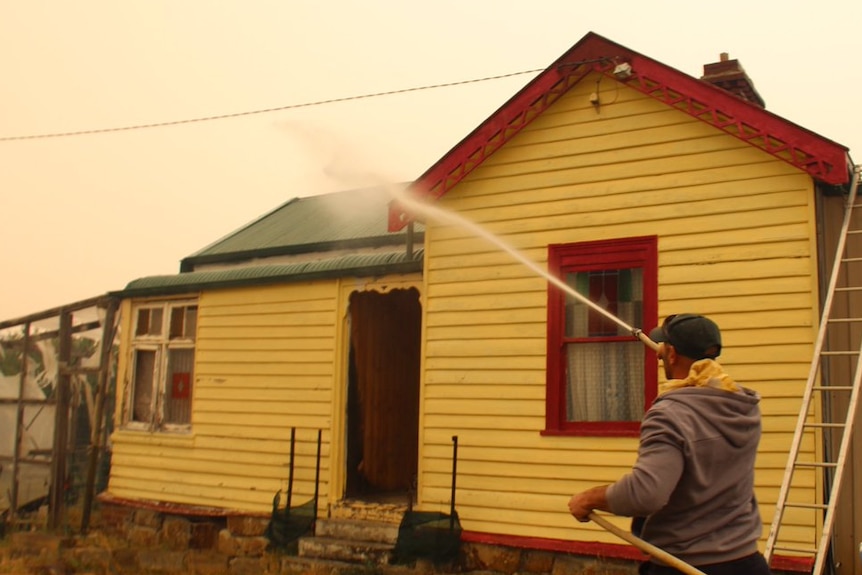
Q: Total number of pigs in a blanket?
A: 0